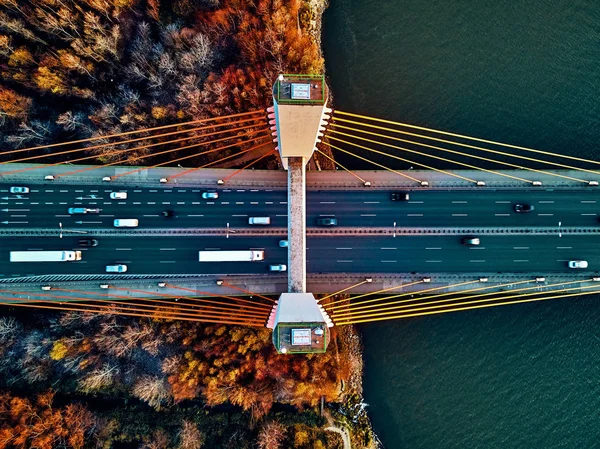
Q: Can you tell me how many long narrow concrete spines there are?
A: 1